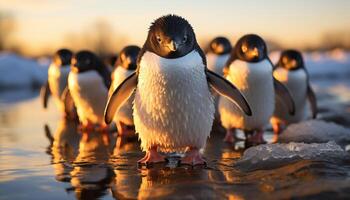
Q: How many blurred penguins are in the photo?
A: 6